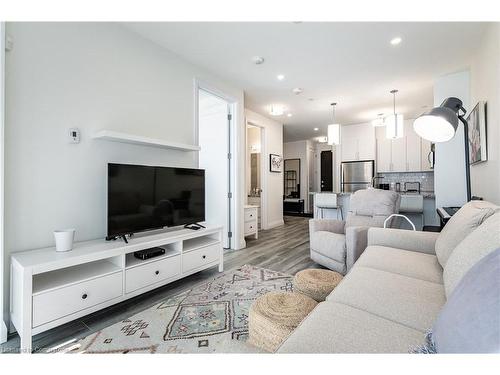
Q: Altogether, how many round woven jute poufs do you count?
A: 2